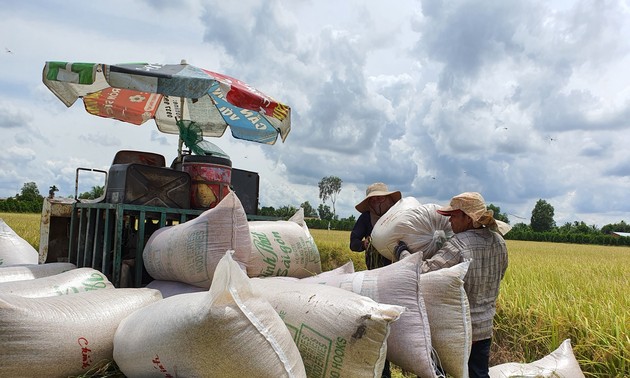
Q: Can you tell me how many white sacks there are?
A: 14